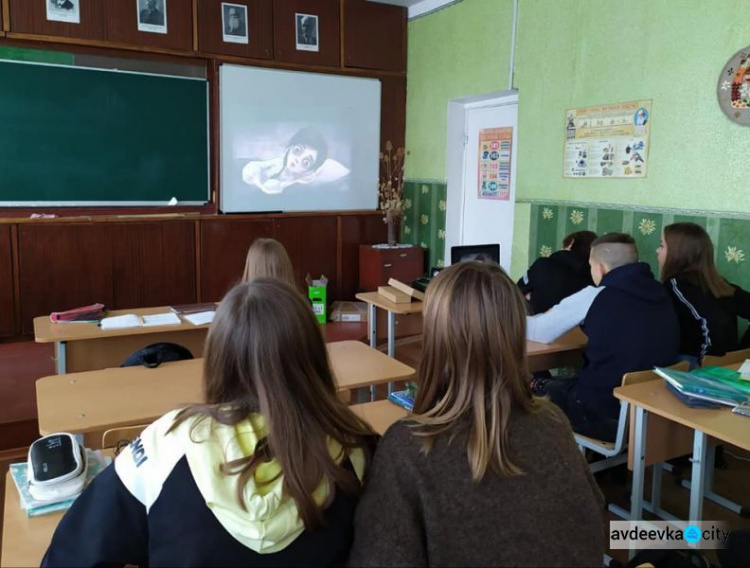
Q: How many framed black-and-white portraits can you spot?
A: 4